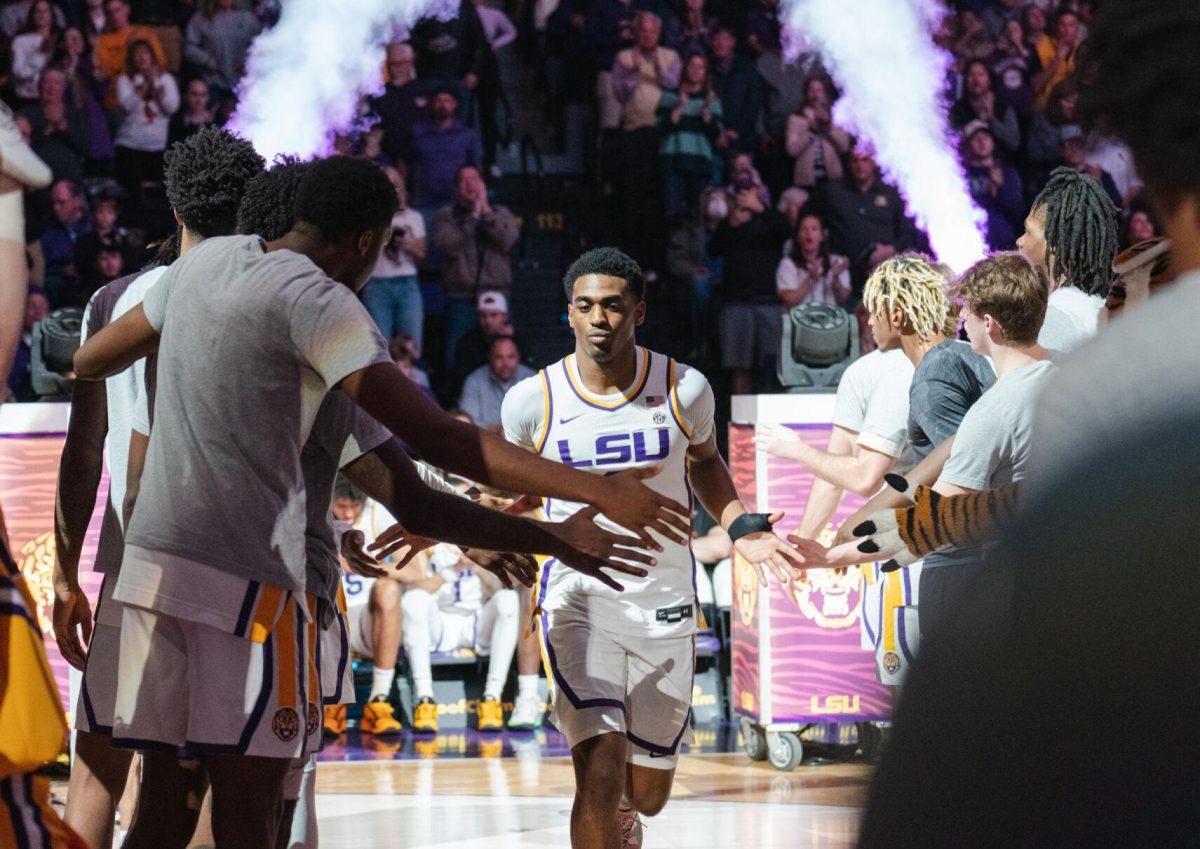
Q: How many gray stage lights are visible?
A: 2